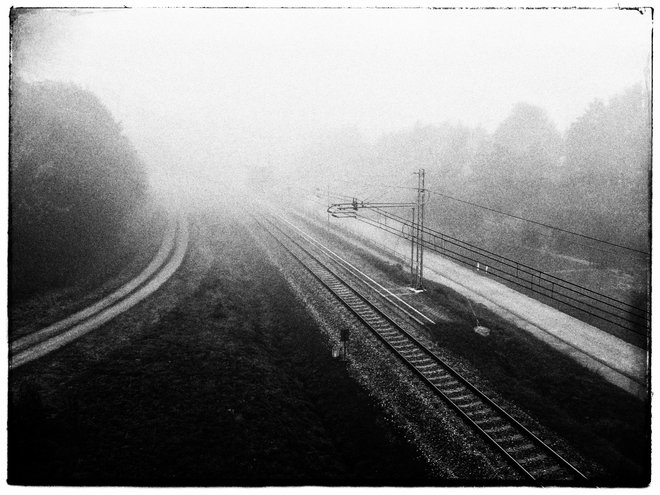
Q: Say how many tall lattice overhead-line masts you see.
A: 1